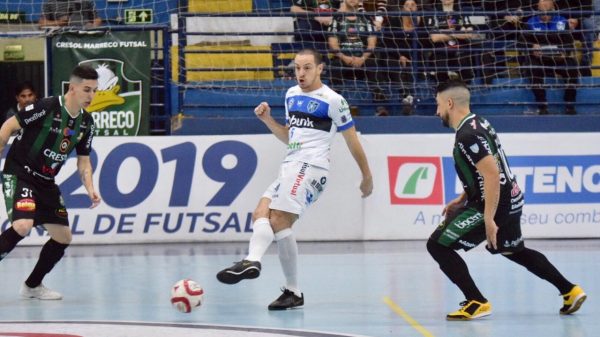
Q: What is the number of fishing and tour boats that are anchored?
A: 0